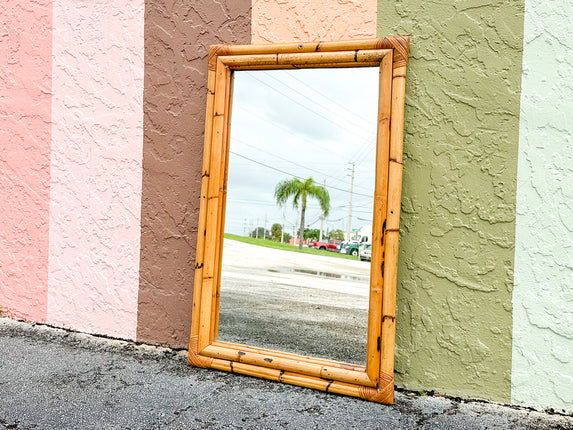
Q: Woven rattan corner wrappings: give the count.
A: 4